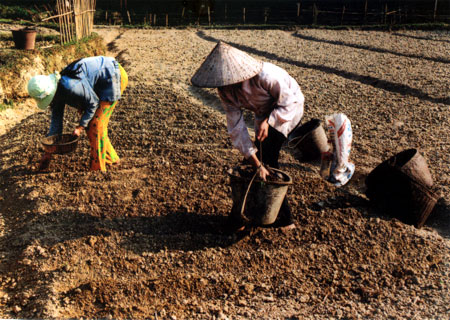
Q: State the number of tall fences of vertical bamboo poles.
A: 1